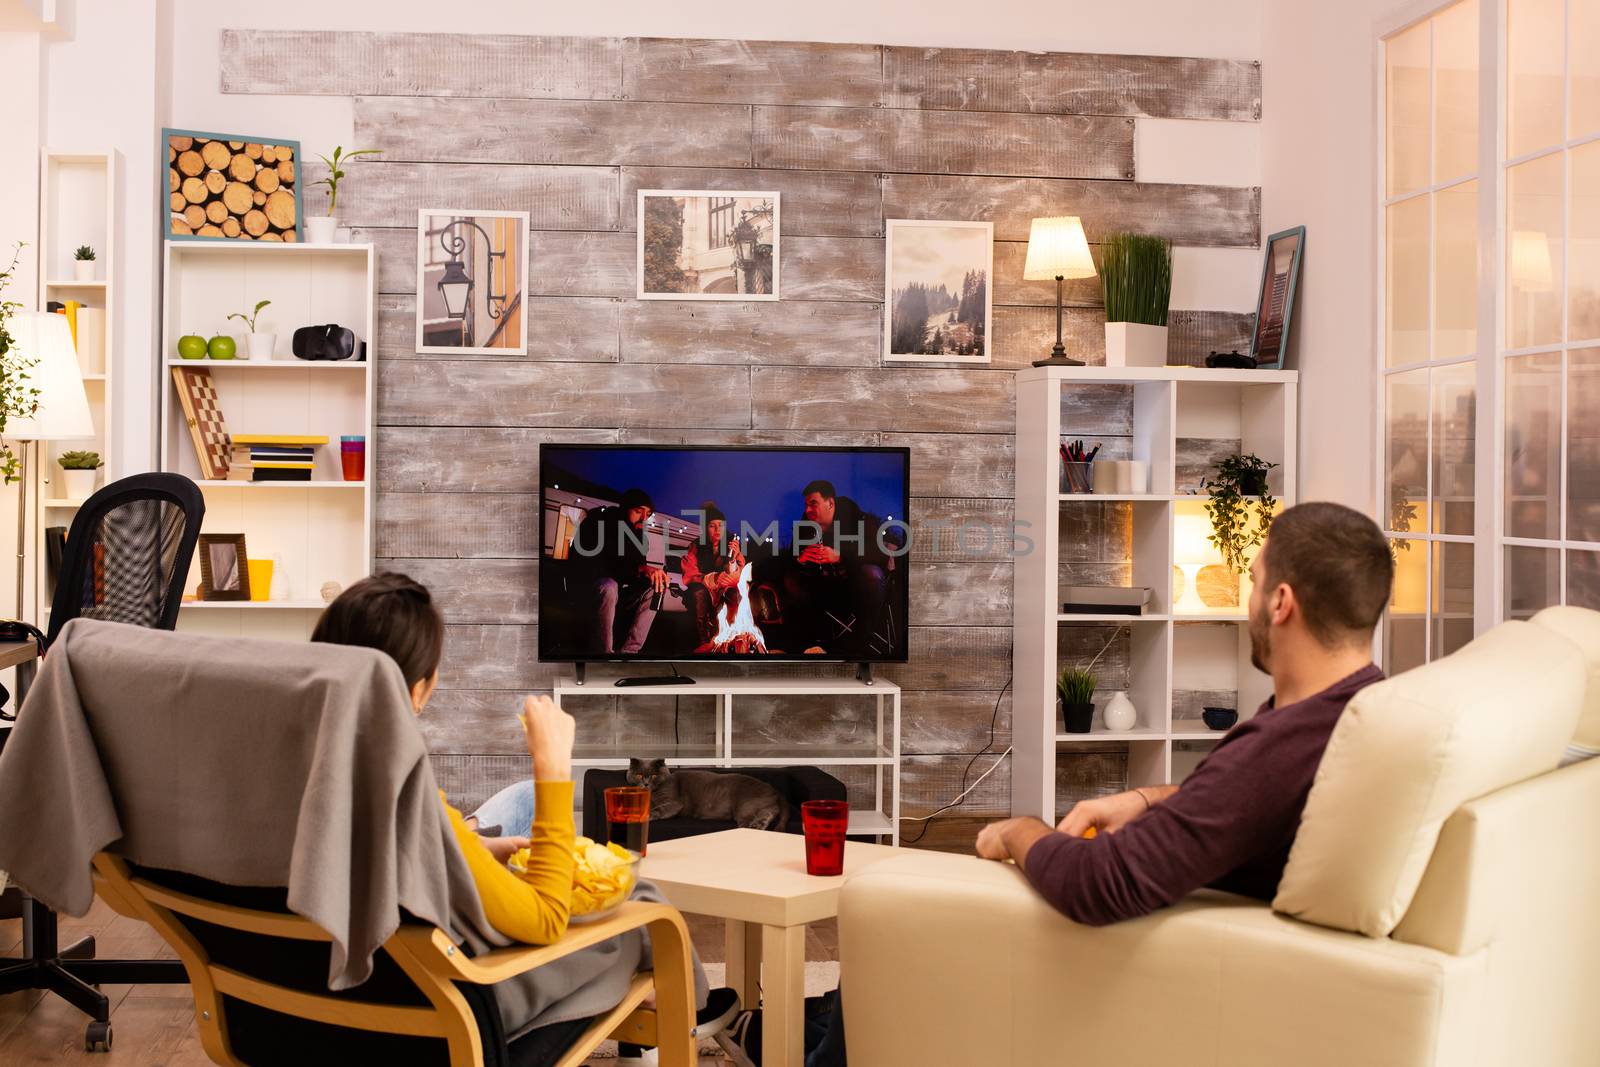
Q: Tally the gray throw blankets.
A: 1